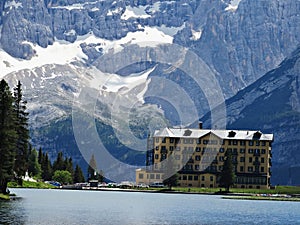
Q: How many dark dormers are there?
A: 3